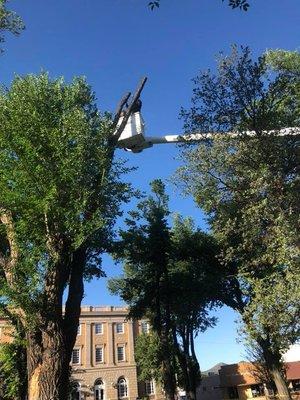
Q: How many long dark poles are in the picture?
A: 2